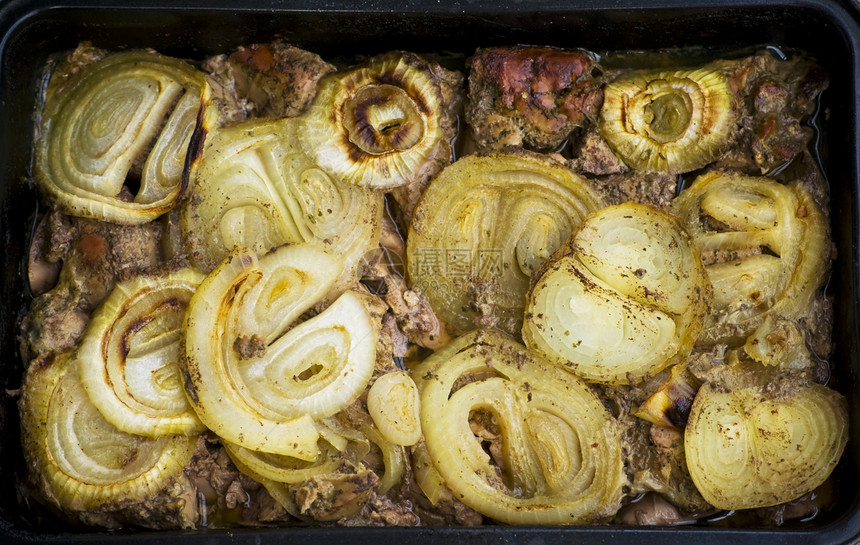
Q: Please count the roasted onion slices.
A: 13